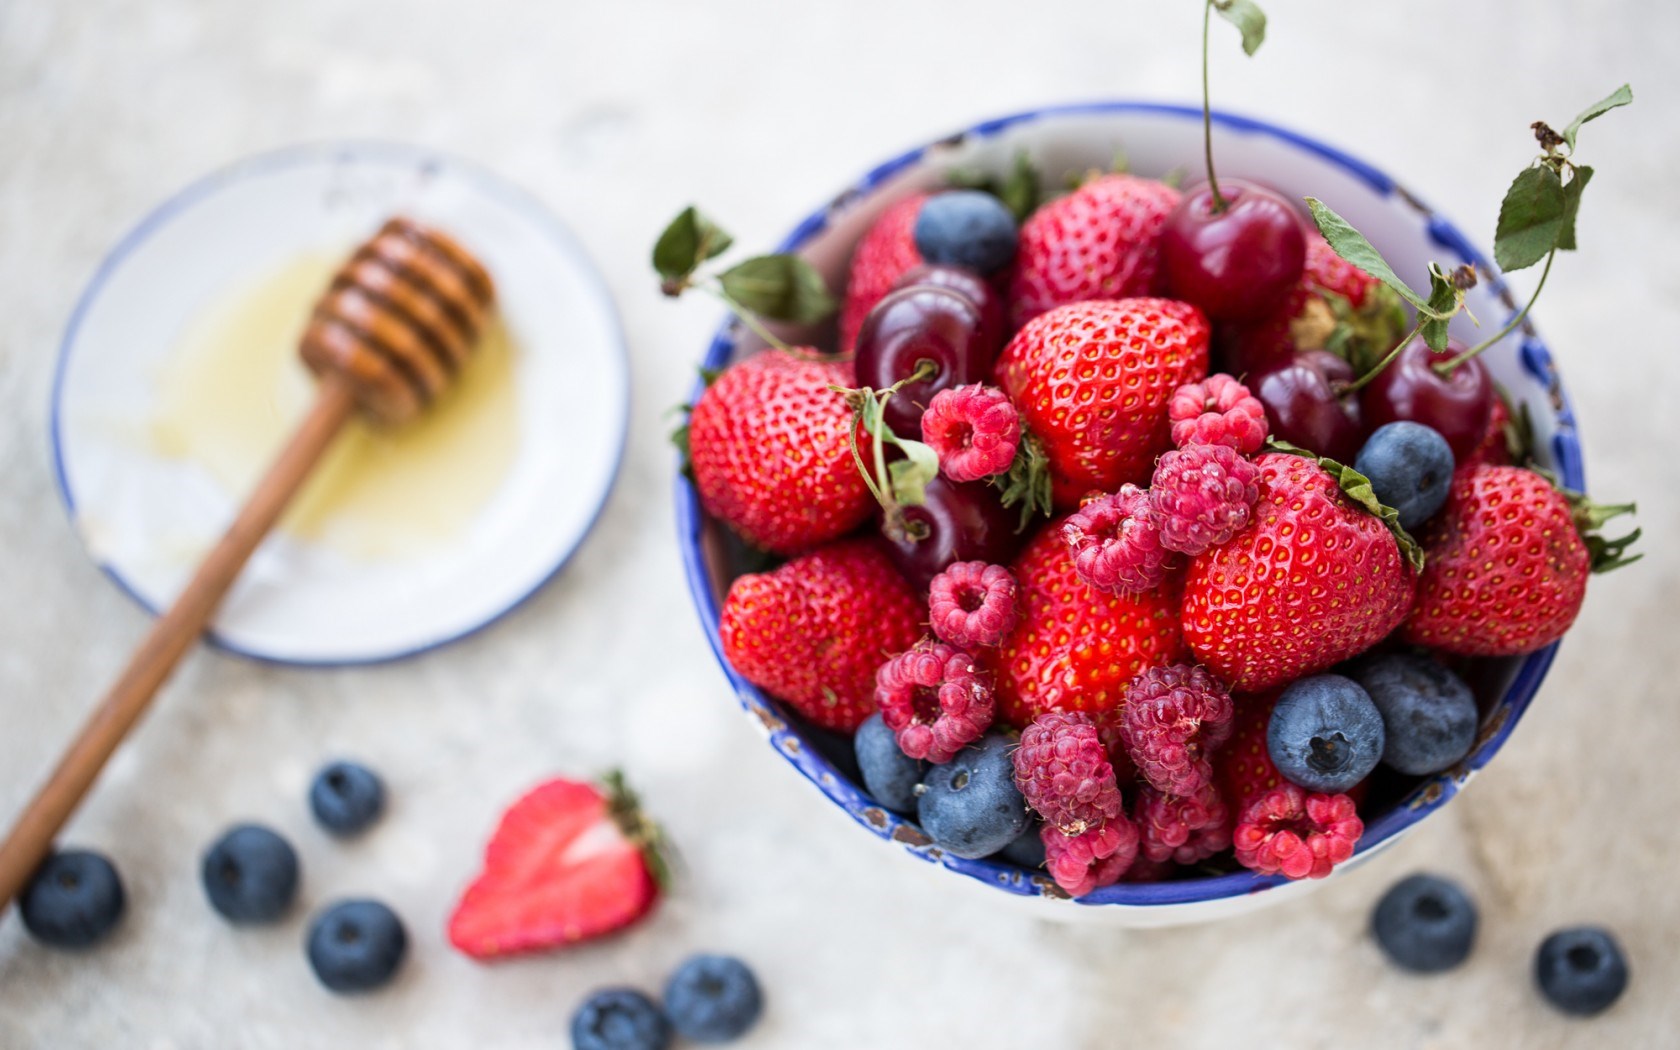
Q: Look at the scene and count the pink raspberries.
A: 11